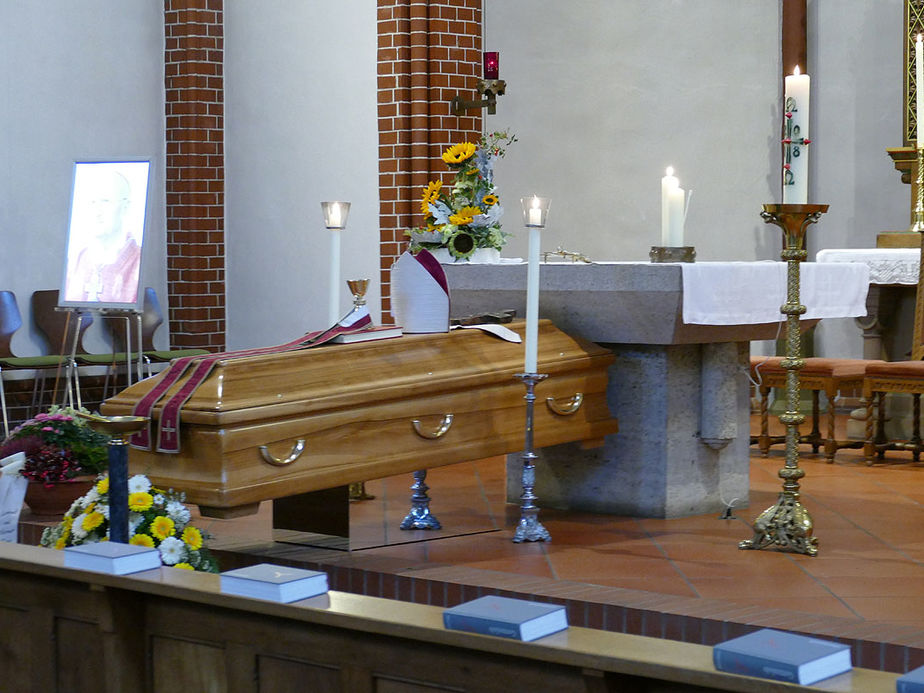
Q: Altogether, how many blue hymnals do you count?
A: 5